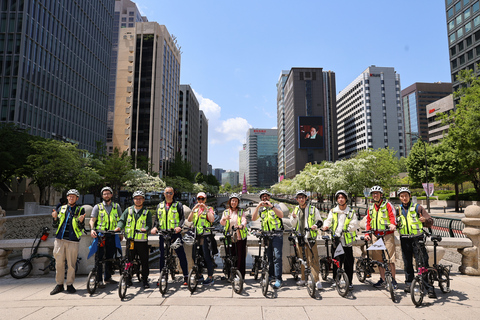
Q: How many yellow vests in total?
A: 11